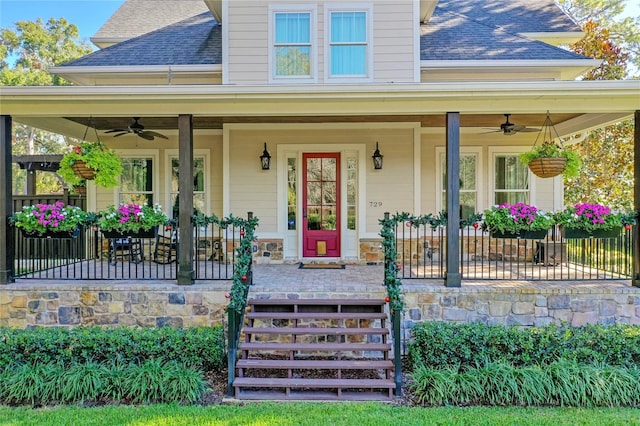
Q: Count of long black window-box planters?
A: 4